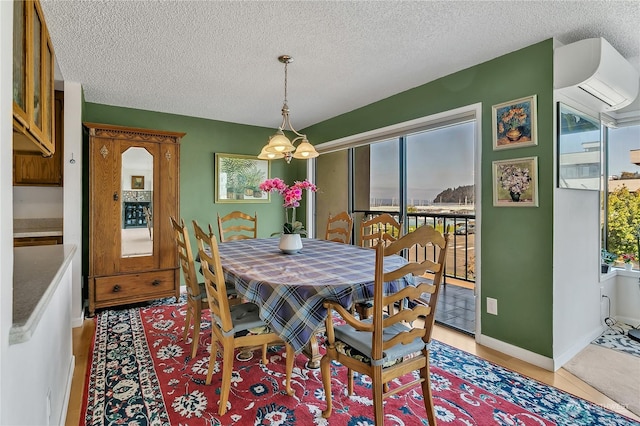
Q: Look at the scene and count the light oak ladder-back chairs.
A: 6